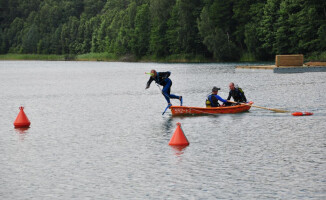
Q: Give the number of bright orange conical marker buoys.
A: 2